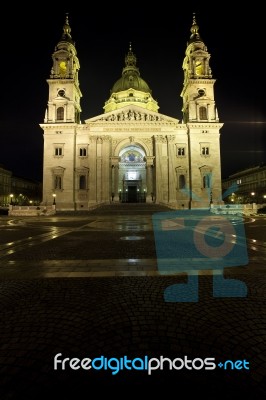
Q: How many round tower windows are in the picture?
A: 2